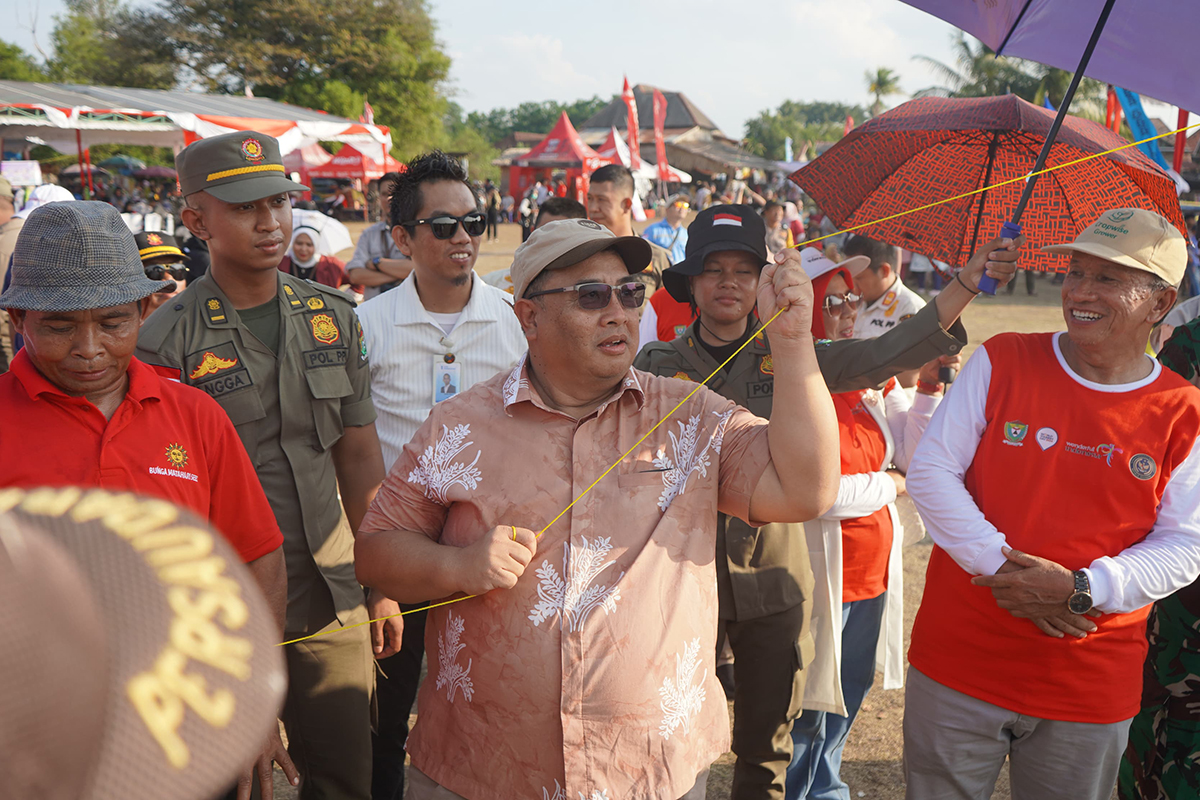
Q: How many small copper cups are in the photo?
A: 0